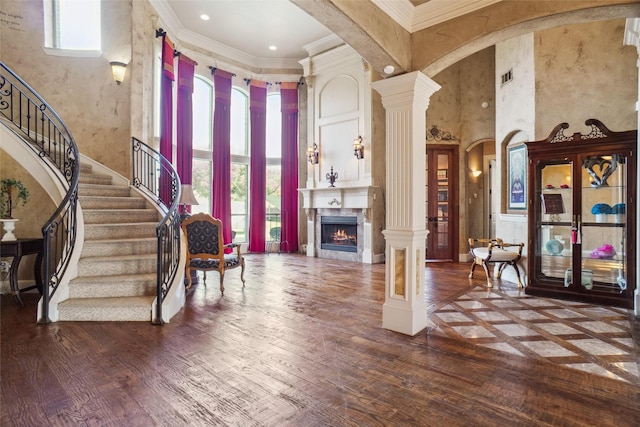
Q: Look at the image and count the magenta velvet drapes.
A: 5